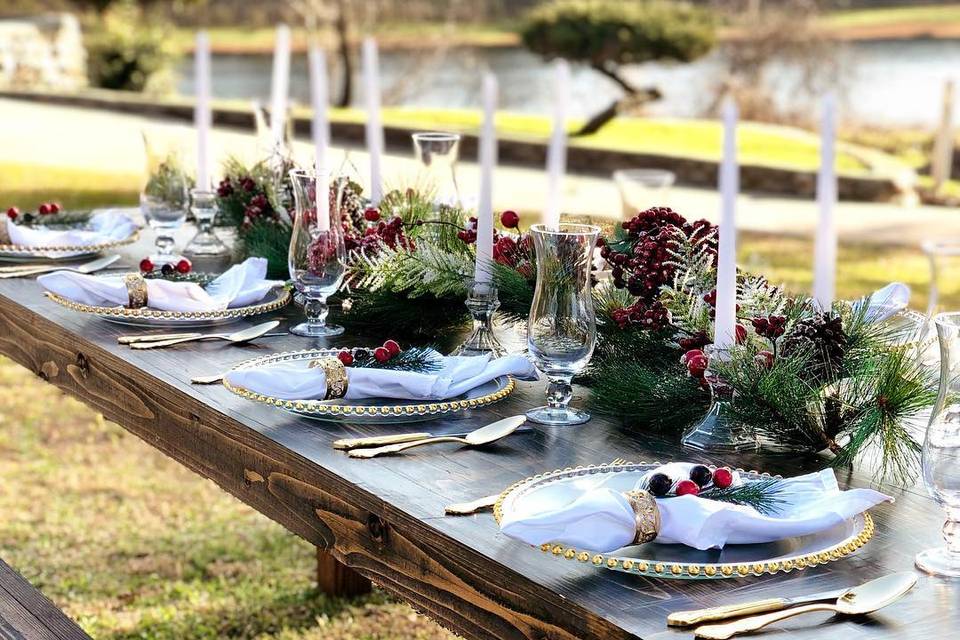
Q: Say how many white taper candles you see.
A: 8